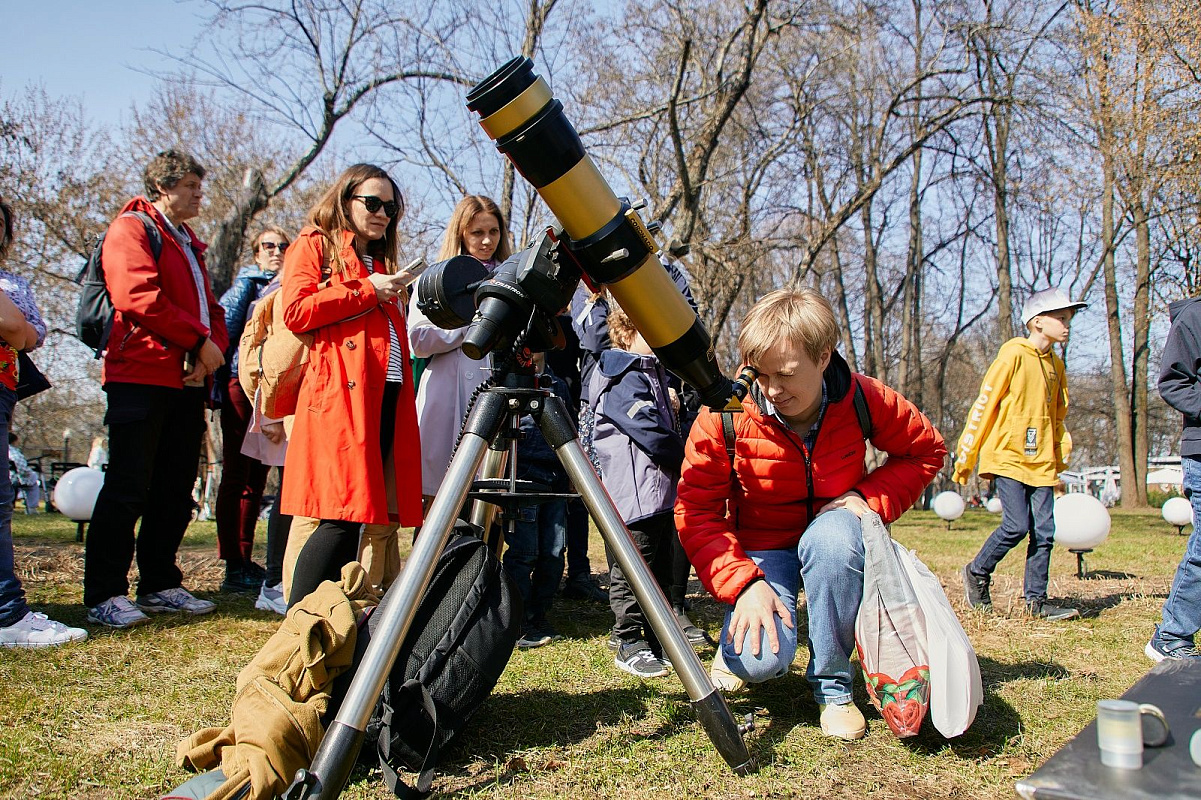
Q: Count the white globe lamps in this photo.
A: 5